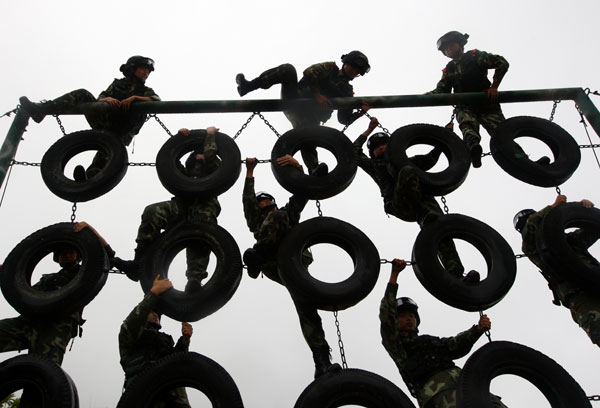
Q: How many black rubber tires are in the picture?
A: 14